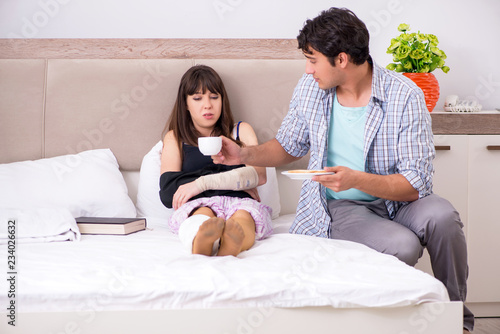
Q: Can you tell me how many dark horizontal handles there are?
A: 2